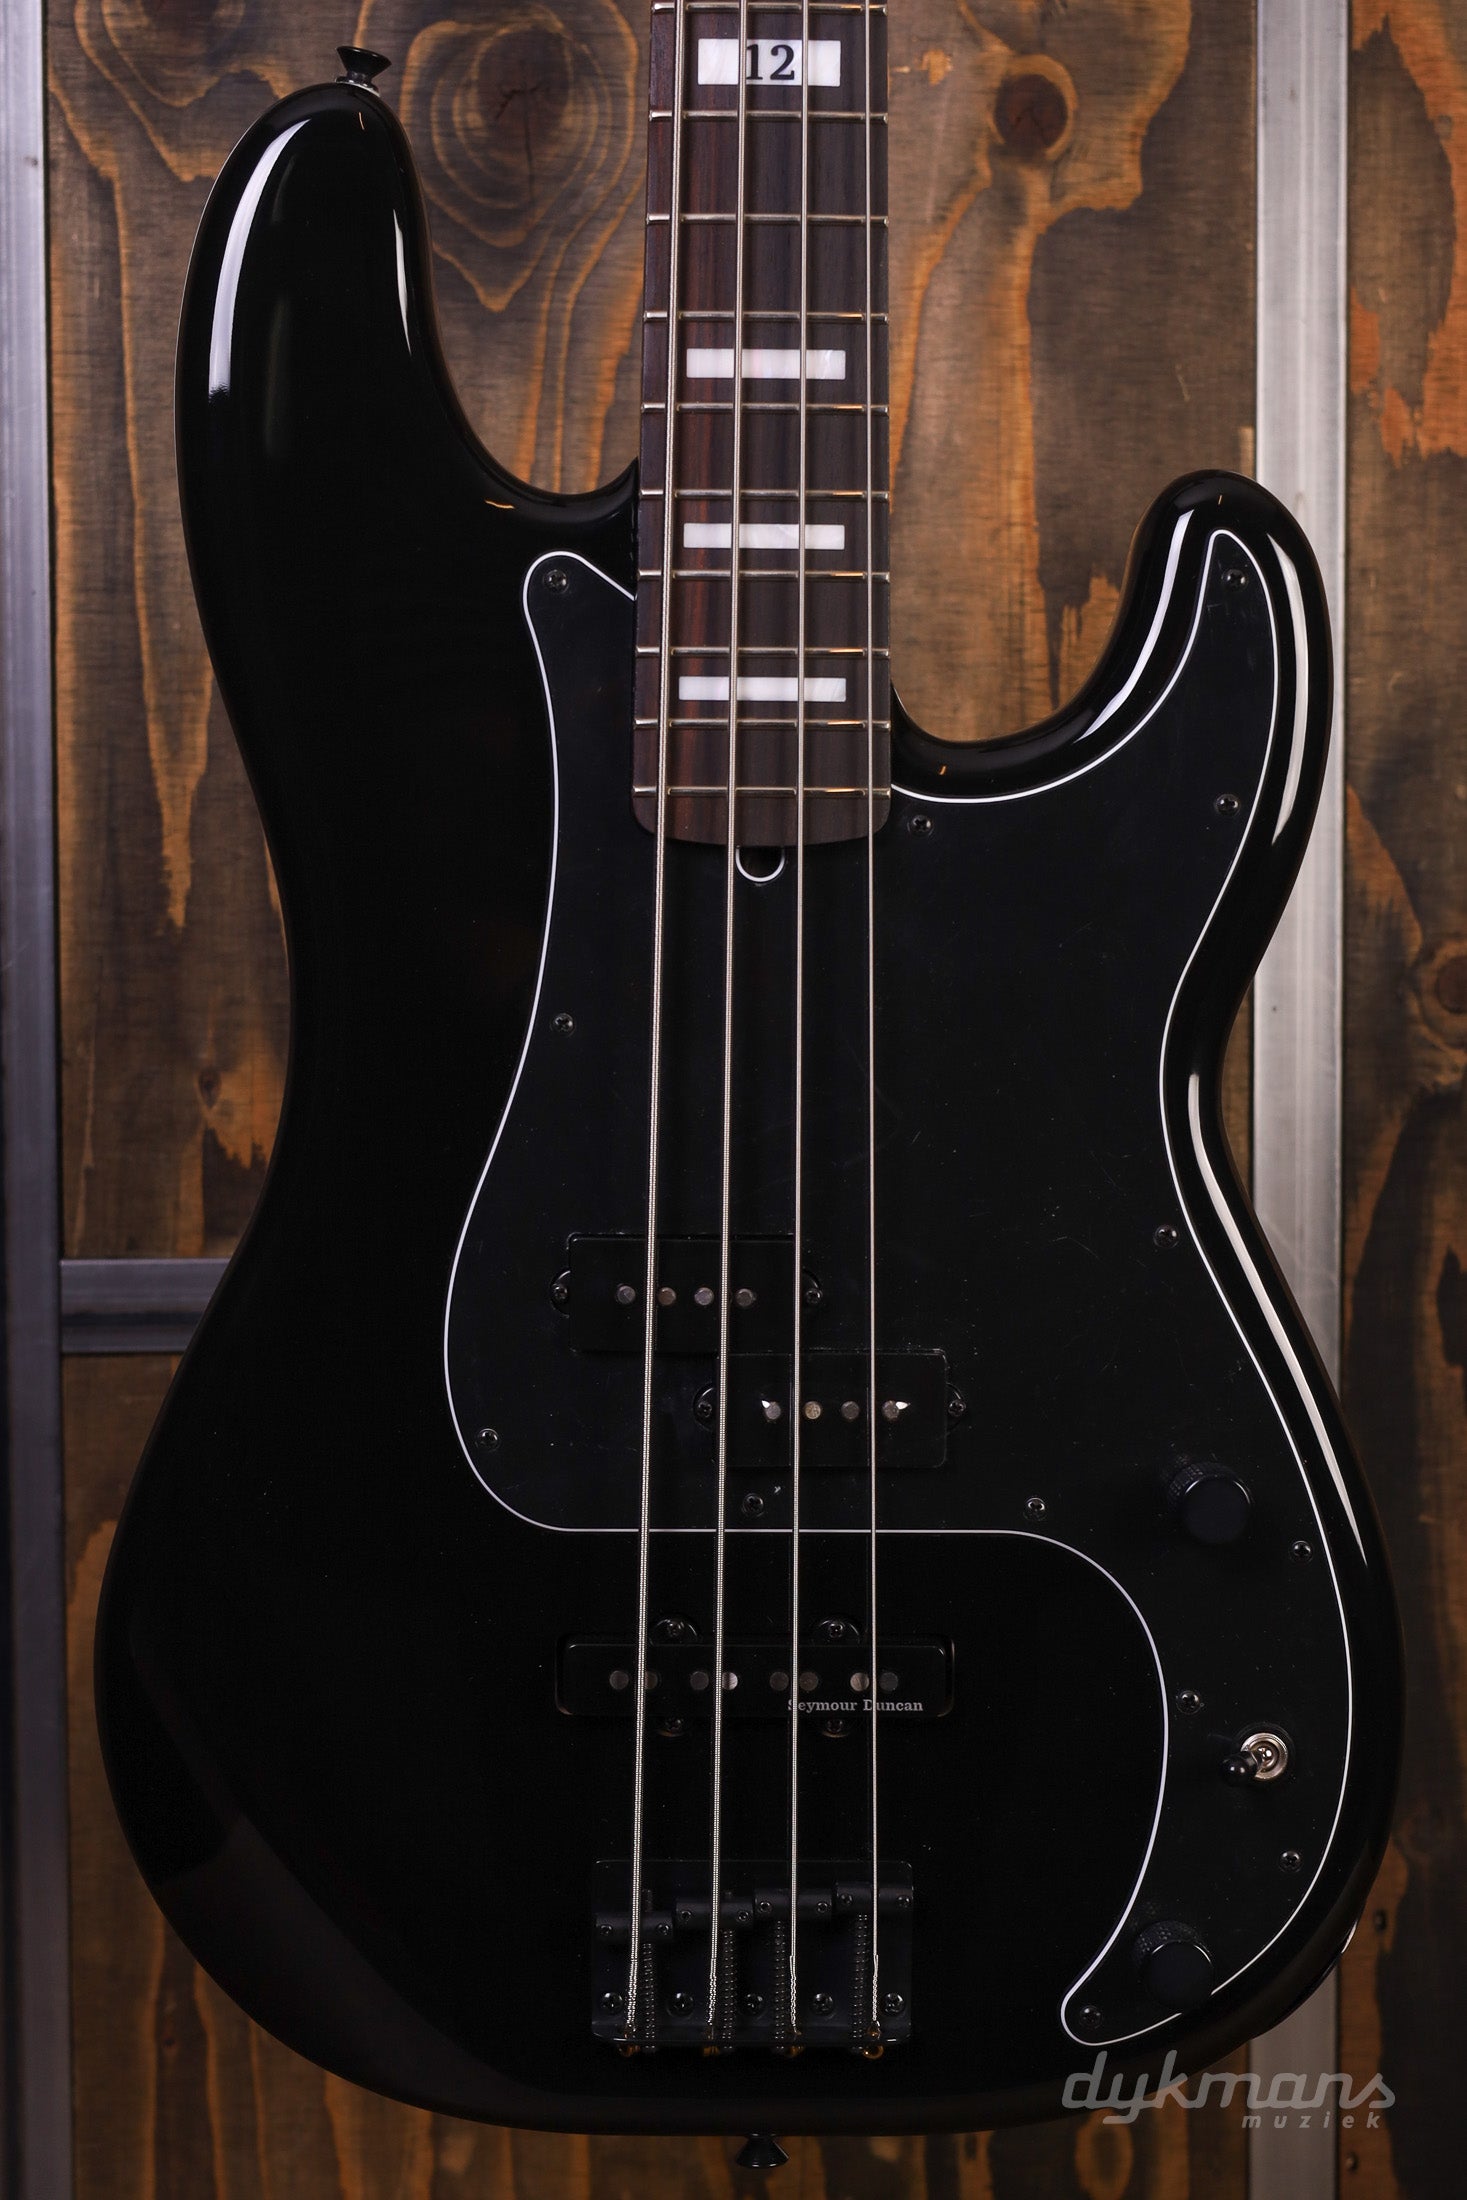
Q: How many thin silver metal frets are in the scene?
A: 10